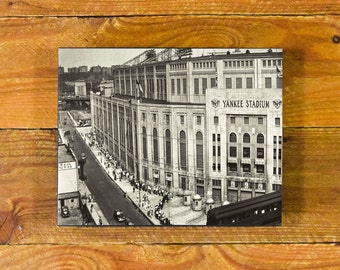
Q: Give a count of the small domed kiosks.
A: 4